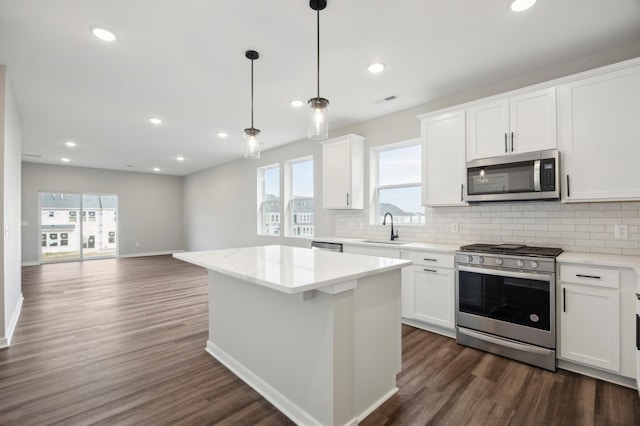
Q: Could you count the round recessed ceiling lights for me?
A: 10